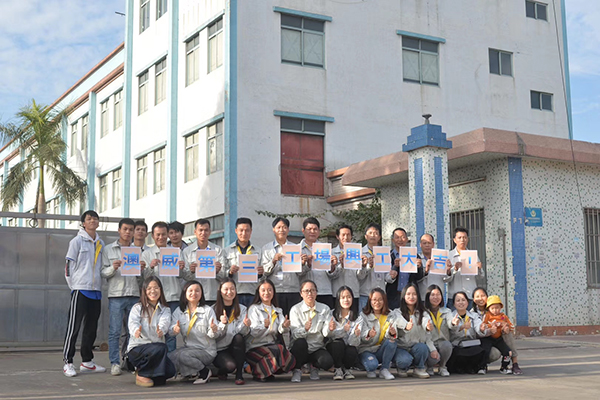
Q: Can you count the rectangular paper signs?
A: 11